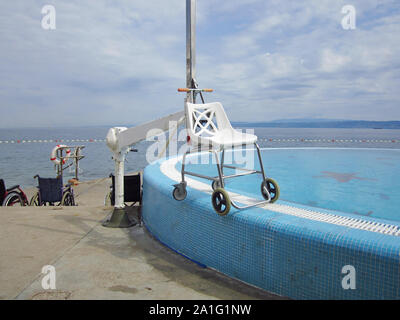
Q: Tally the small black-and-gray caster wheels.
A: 2